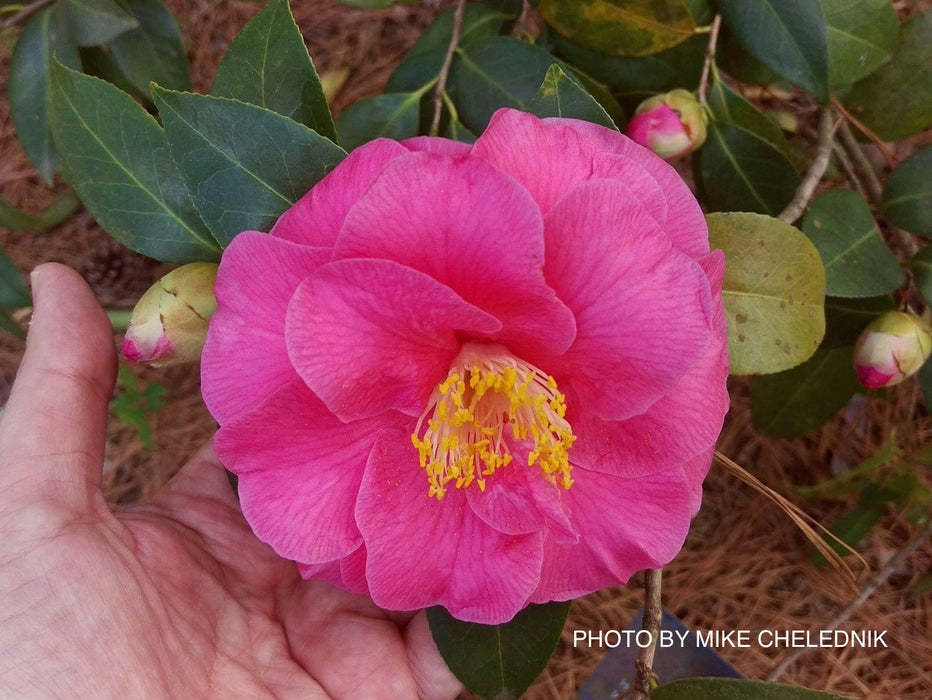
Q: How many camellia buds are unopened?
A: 3